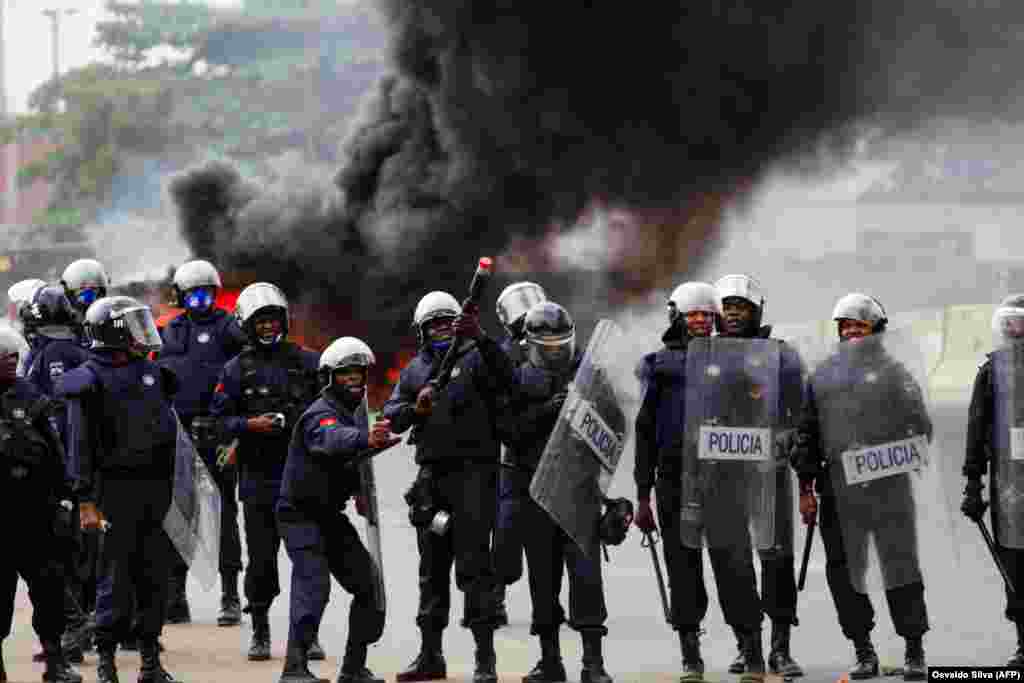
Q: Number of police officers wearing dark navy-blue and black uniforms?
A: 15